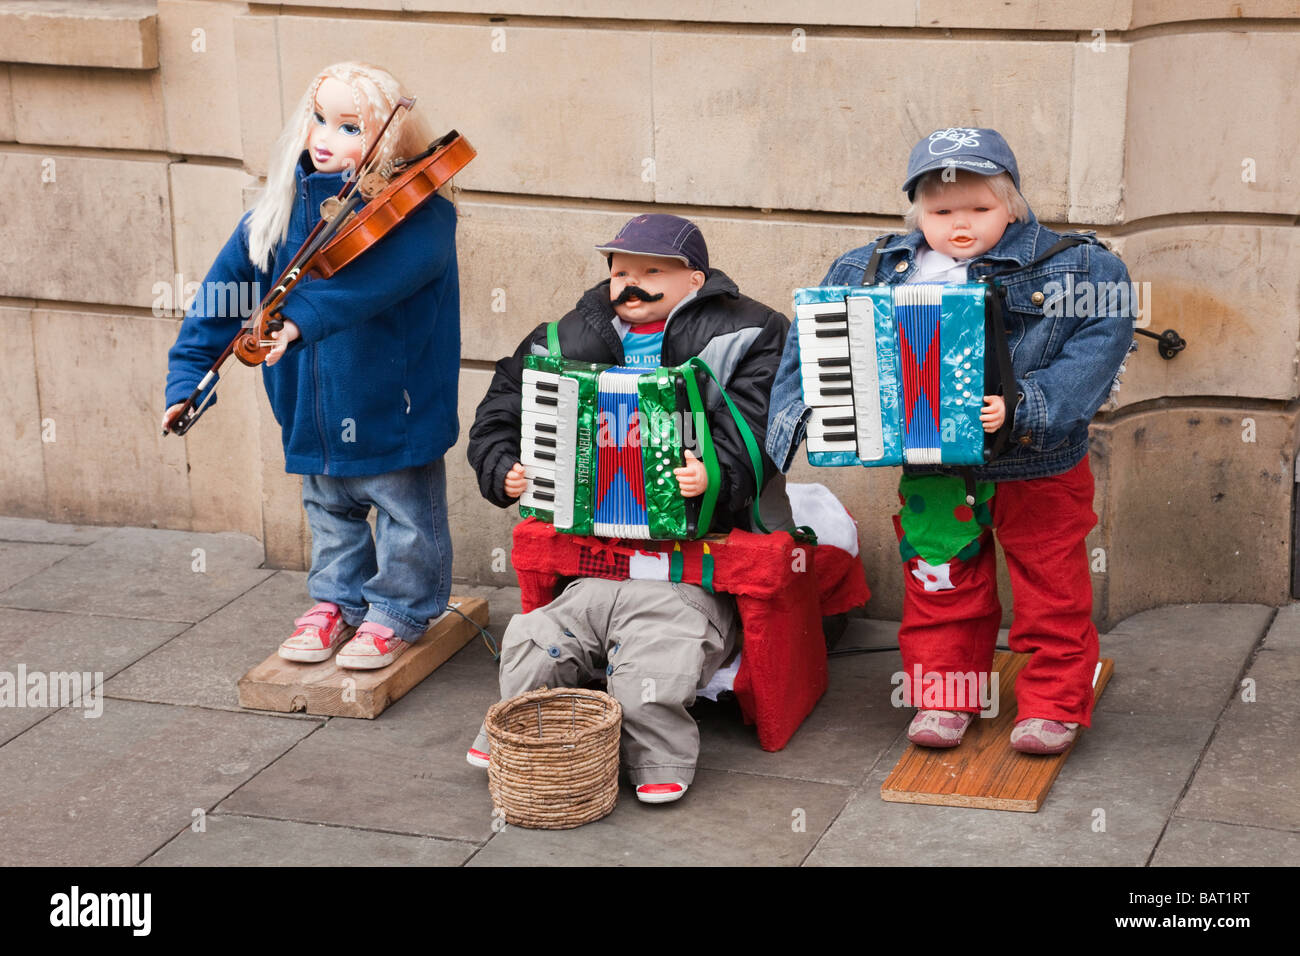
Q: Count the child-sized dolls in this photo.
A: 3